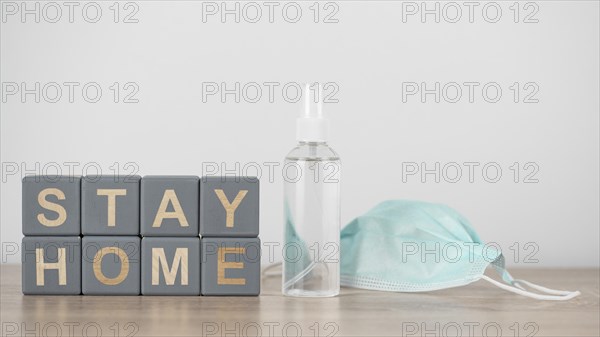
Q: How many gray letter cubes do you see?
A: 8